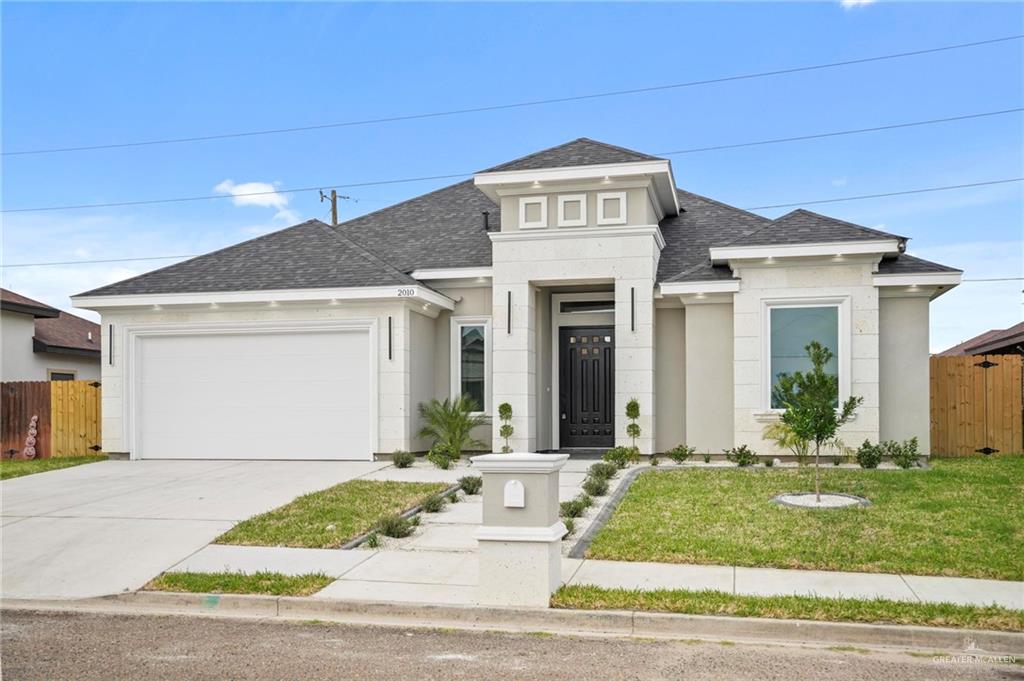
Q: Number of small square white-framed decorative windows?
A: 3